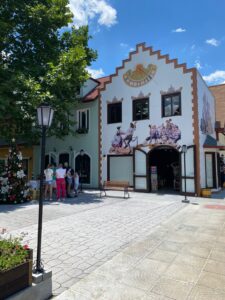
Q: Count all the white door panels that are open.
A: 2